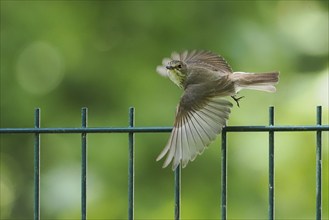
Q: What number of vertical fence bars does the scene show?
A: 7